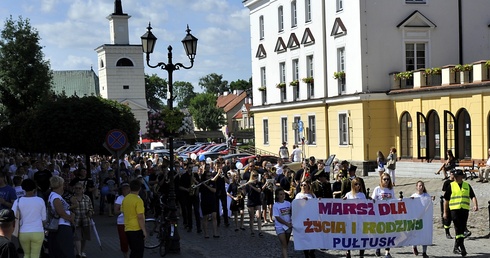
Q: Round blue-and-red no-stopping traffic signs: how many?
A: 1